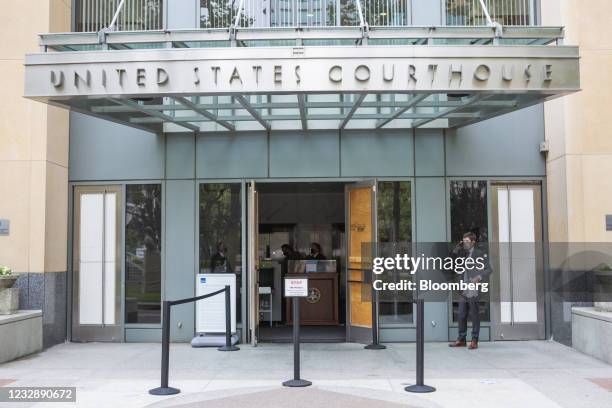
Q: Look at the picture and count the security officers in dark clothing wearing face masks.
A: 2